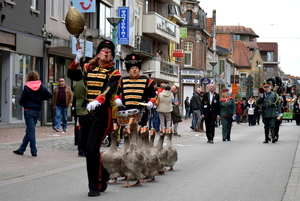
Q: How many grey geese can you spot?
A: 9